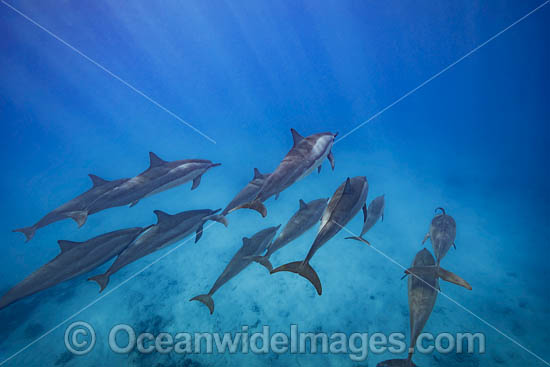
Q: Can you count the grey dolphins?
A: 12